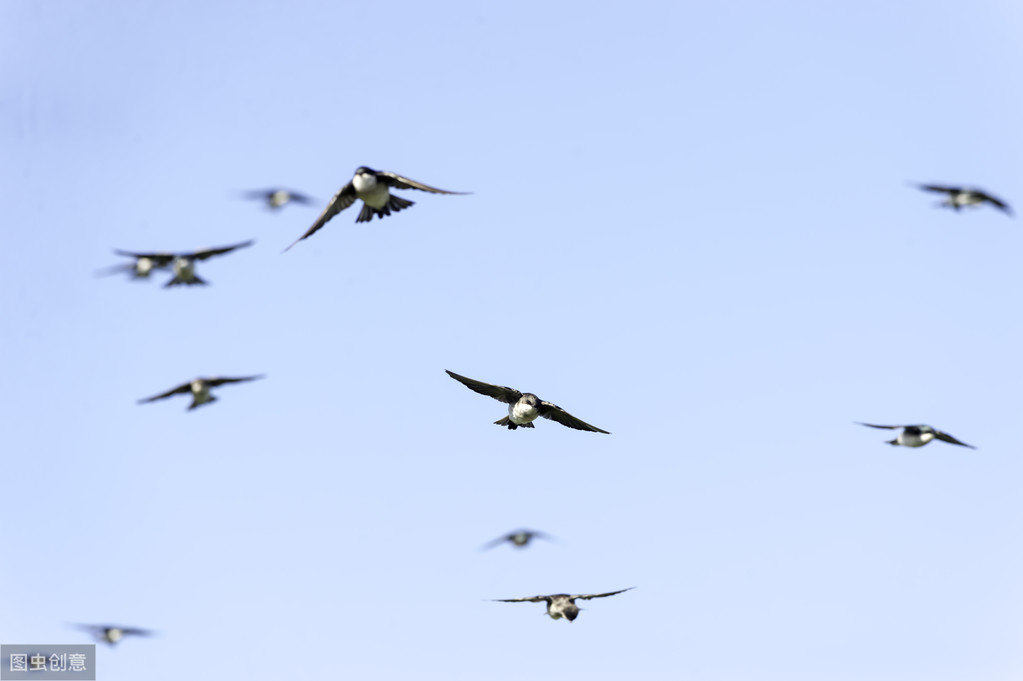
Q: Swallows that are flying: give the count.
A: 11